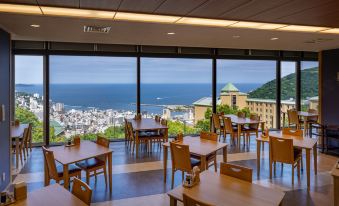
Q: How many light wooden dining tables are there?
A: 9